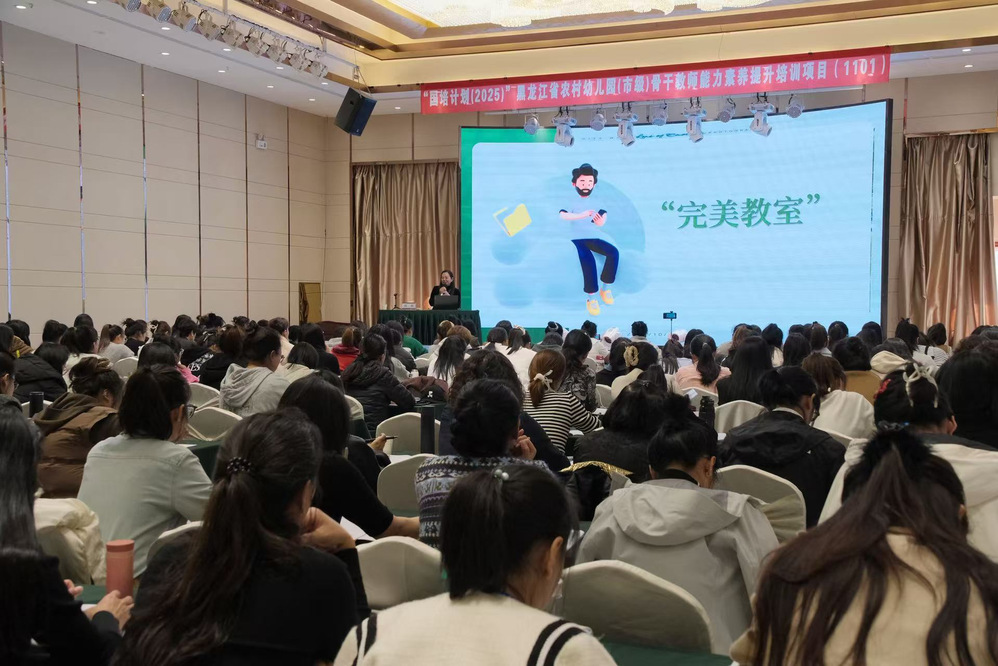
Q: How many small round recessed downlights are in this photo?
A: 13